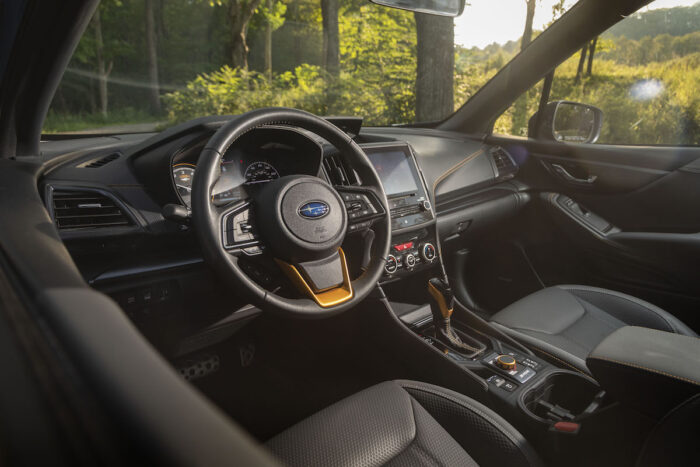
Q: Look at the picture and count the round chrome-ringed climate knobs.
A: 3